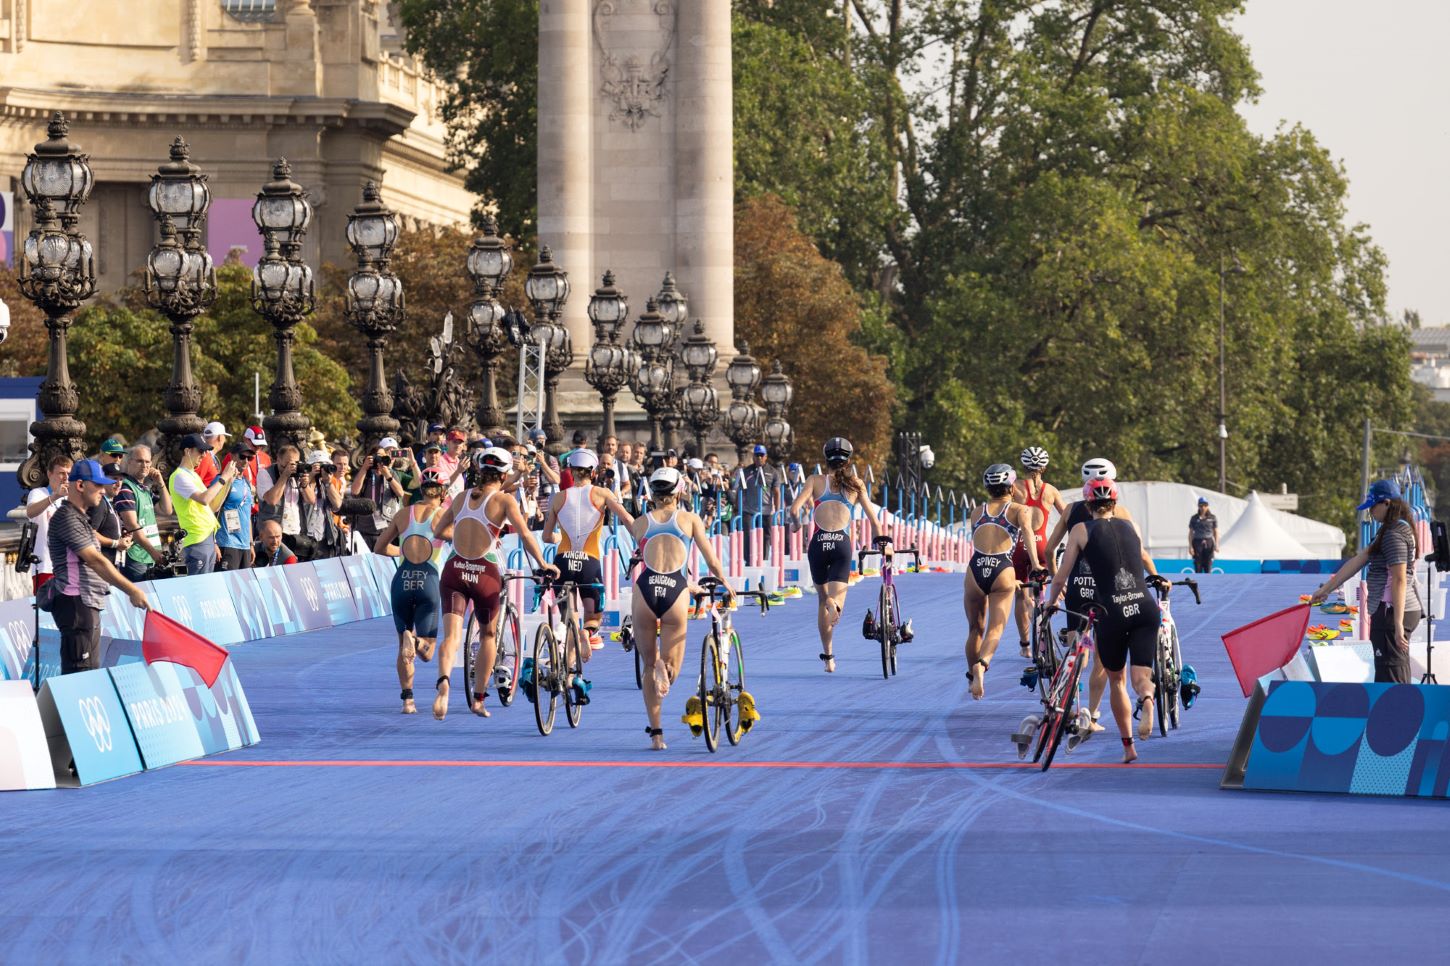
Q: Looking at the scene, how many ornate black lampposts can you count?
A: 12